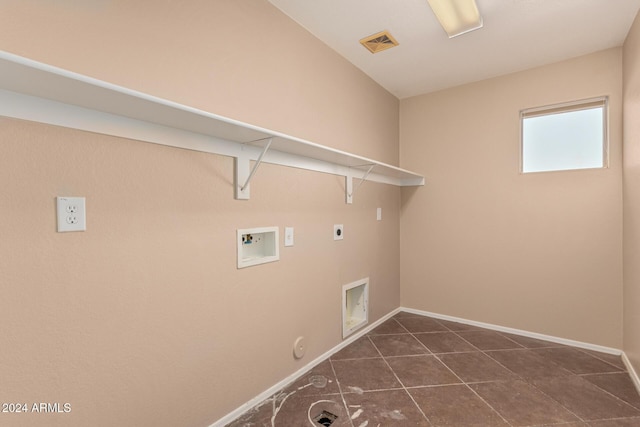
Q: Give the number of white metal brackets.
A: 2